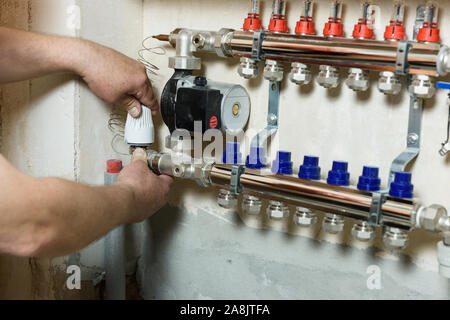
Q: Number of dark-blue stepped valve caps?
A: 7